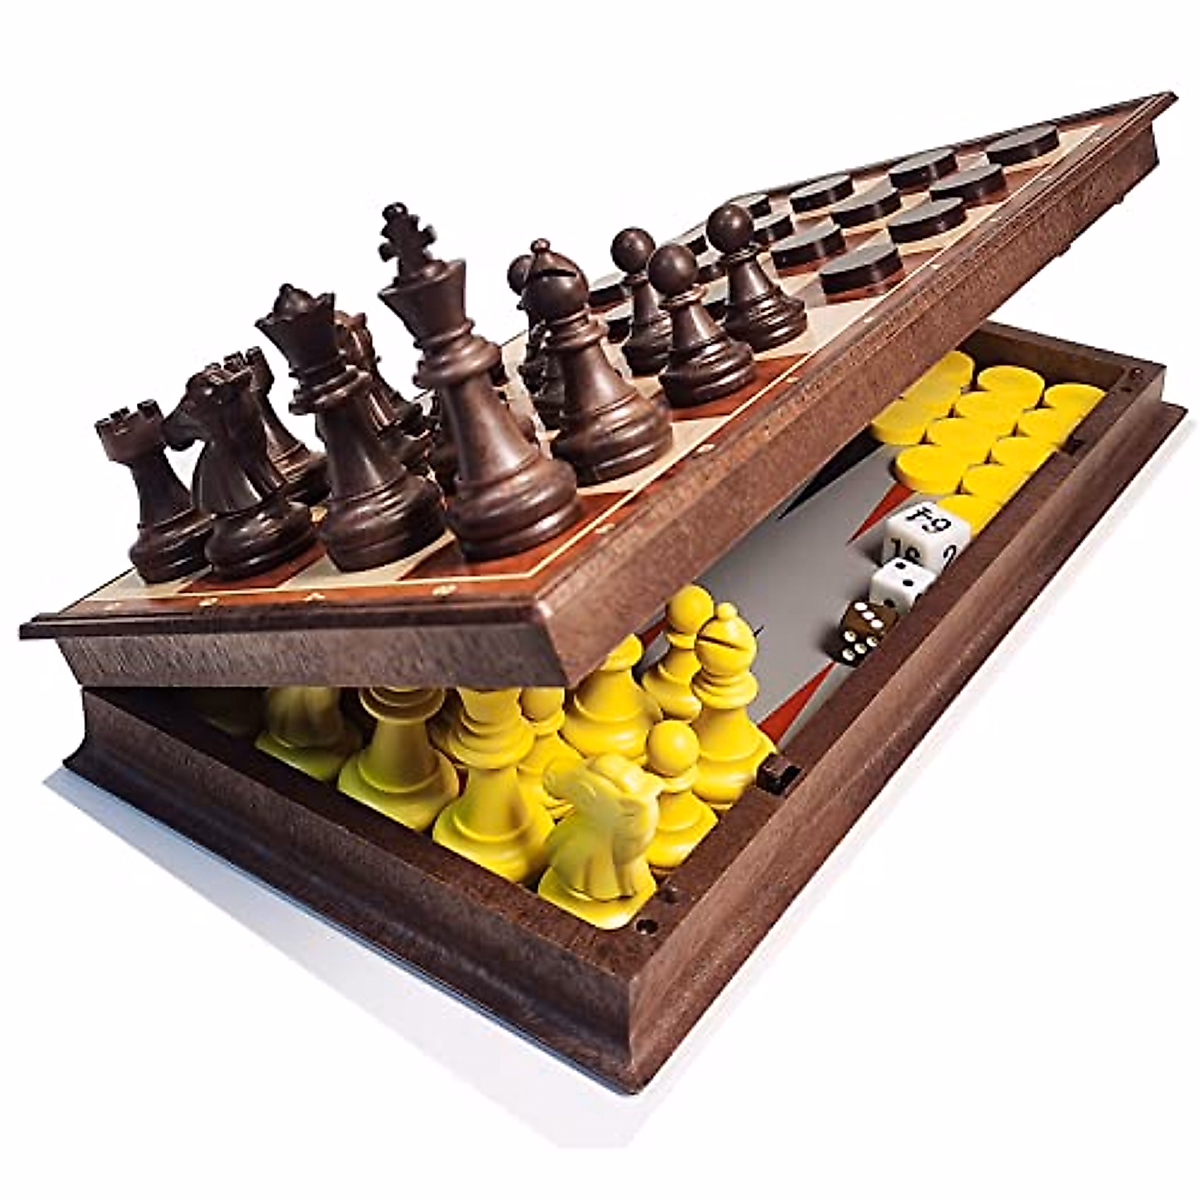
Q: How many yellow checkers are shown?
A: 12